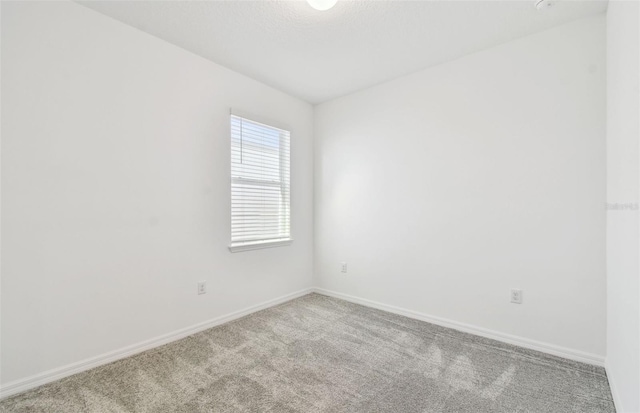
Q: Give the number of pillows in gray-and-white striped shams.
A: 0